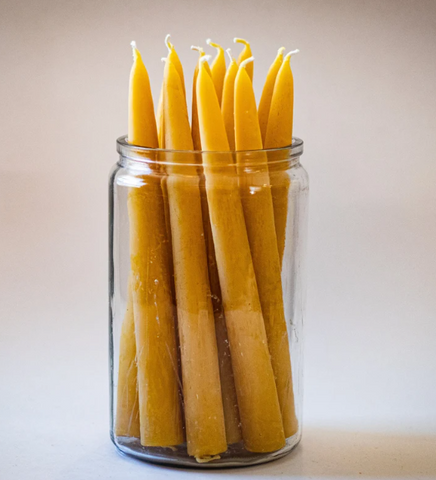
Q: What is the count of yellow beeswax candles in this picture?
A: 11